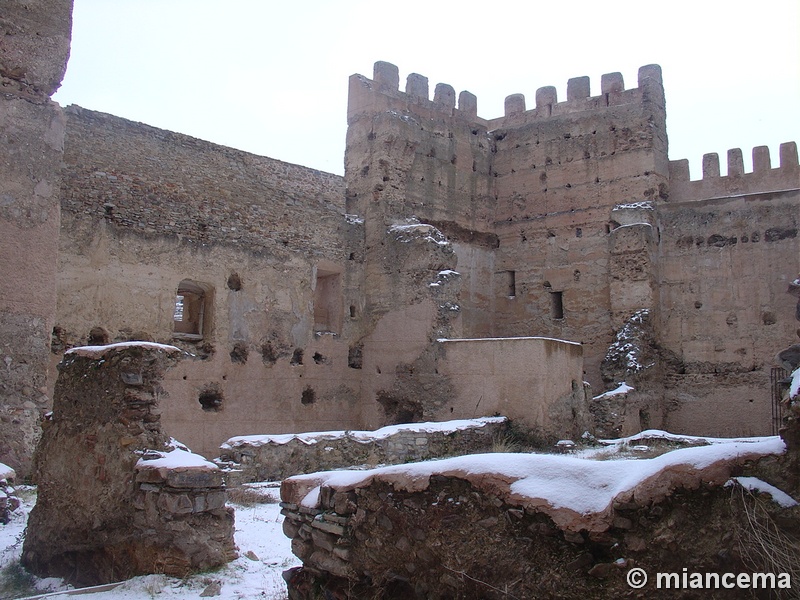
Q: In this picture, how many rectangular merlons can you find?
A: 14